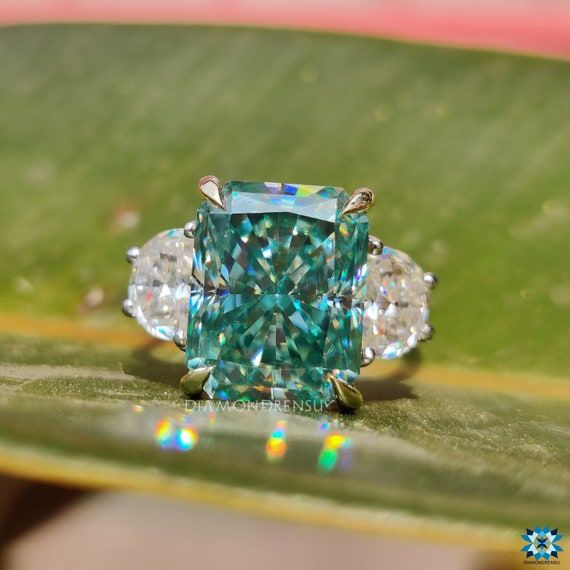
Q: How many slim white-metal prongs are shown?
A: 8